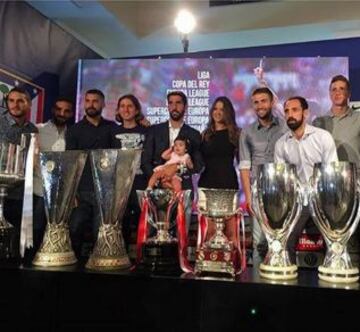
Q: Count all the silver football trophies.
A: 7